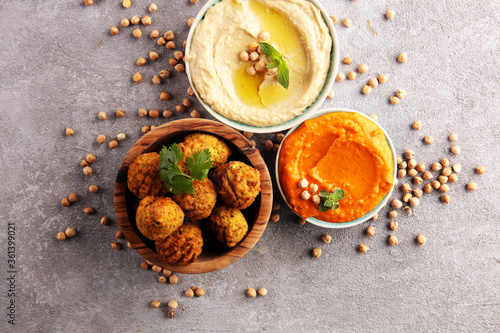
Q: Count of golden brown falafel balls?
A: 7